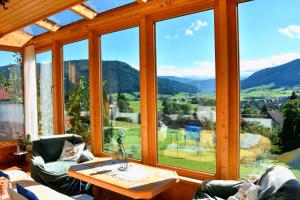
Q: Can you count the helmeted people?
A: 0